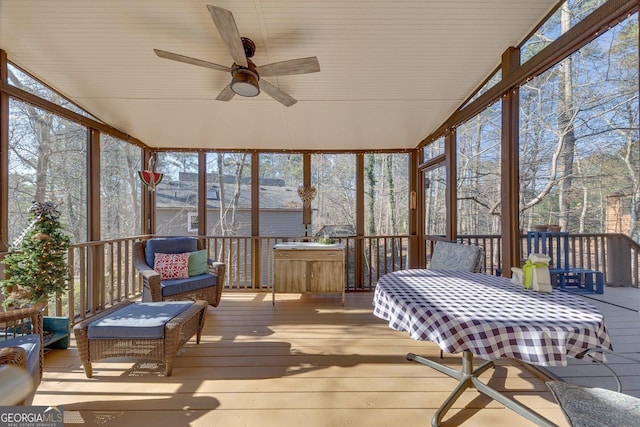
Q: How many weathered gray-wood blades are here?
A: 5